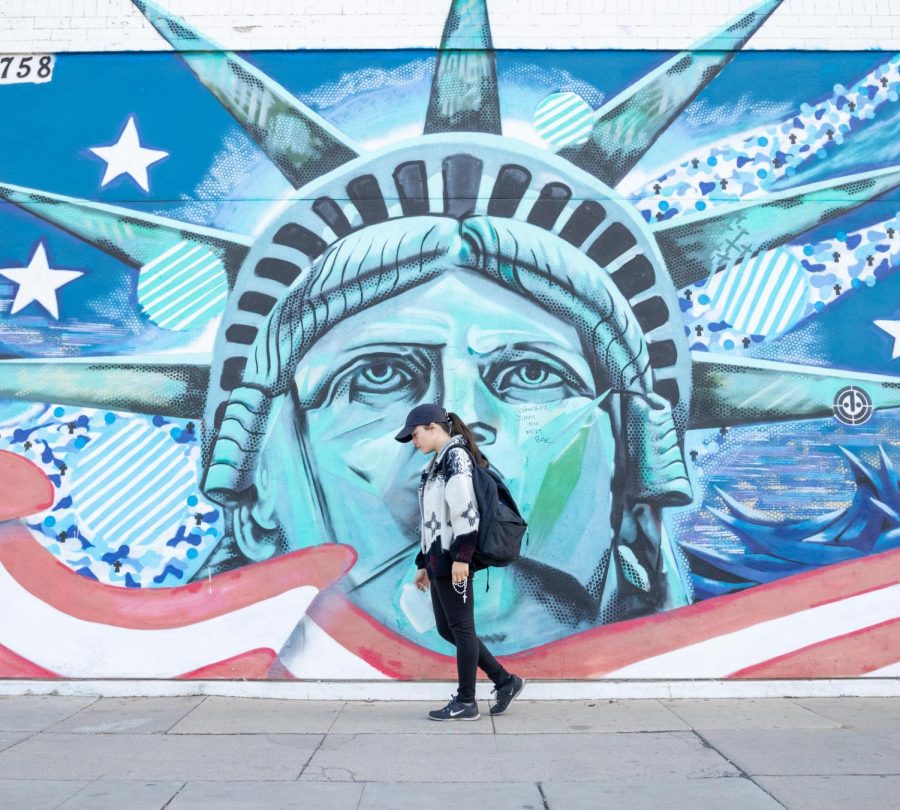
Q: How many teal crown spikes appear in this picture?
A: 7